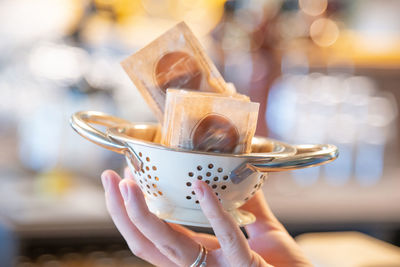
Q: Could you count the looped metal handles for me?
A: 2